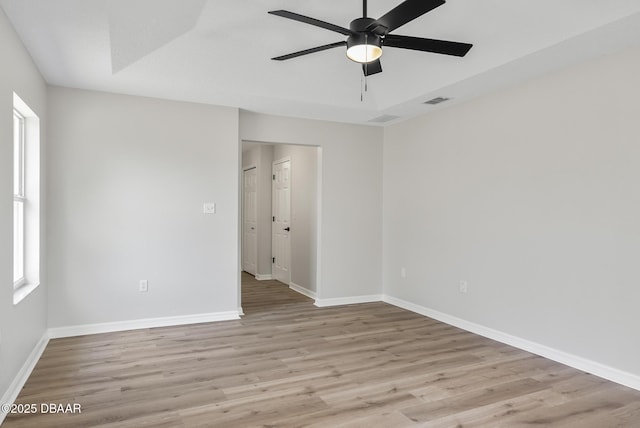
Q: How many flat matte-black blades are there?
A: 5